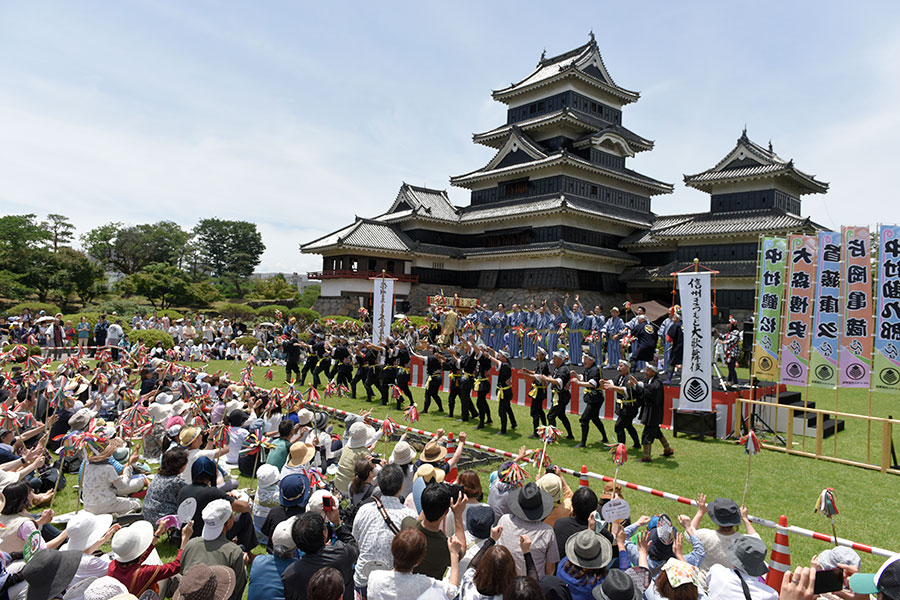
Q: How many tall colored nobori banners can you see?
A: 5